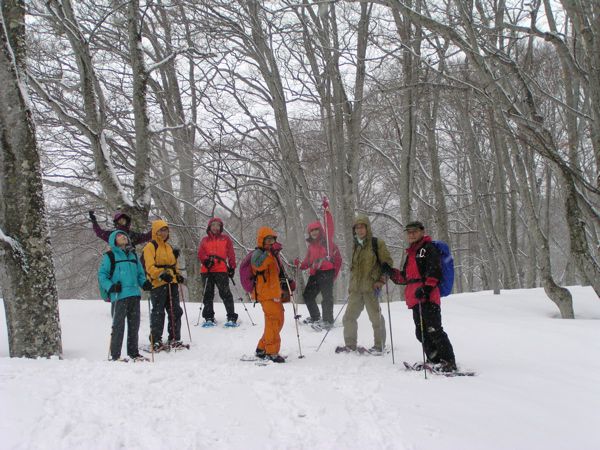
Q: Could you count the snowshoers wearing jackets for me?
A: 8